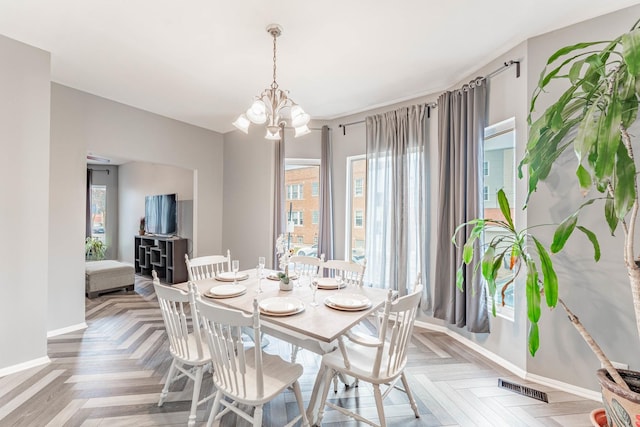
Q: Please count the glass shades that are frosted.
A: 5